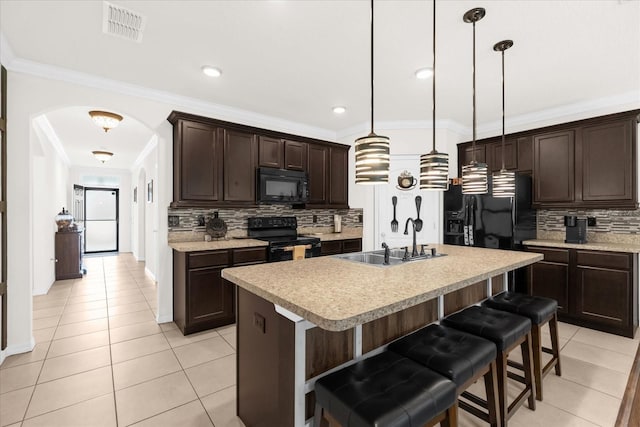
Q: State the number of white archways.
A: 2